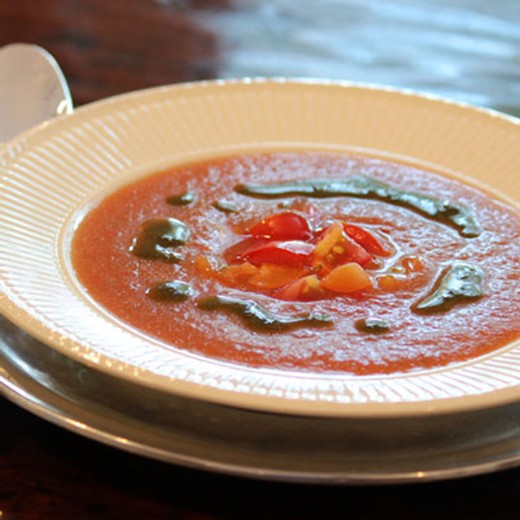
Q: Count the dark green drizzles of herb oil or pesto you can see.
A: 8